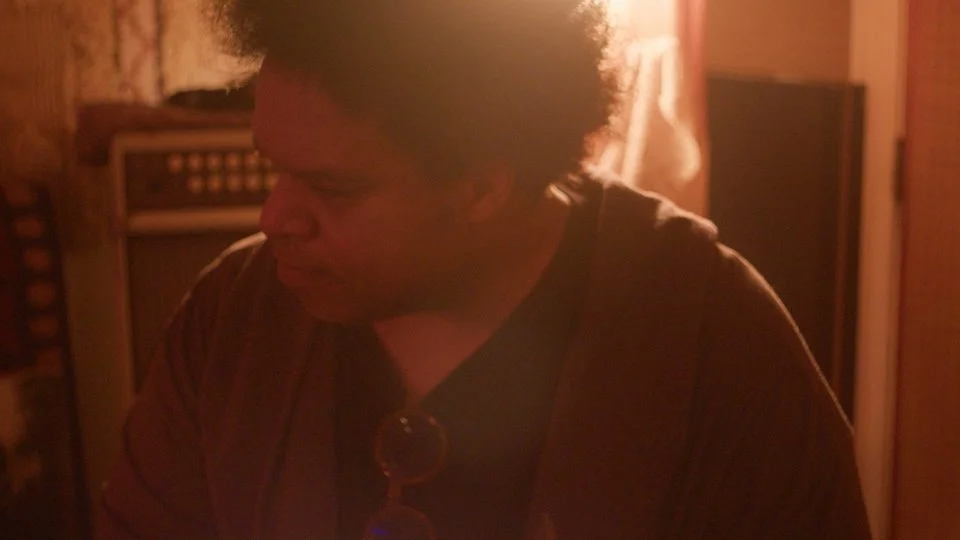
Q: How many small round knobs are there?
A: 11